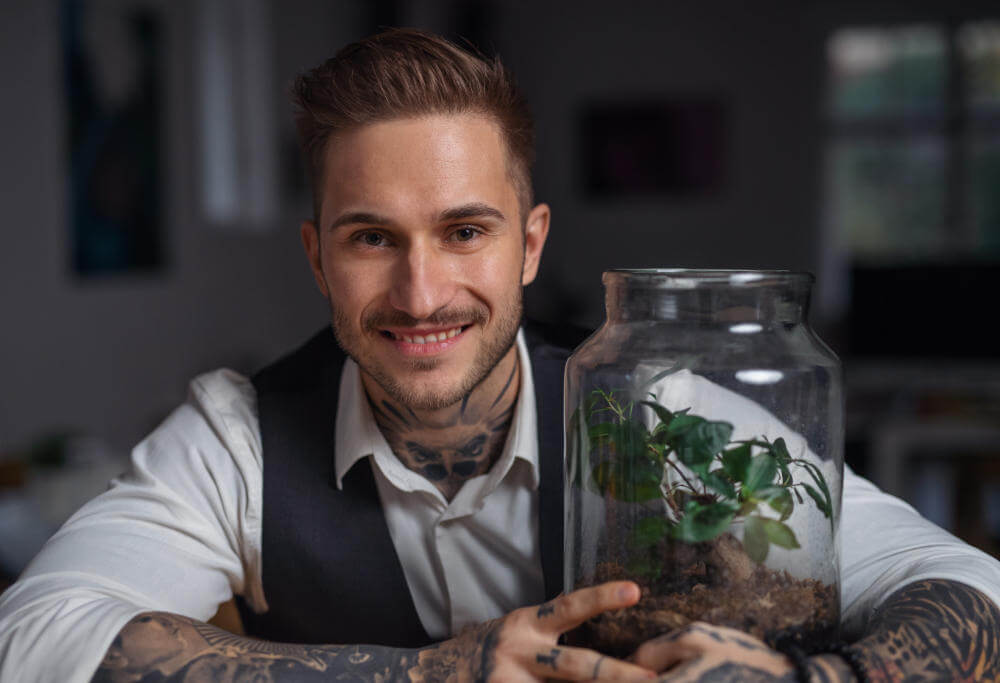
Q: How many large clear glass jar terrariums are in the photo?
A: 1